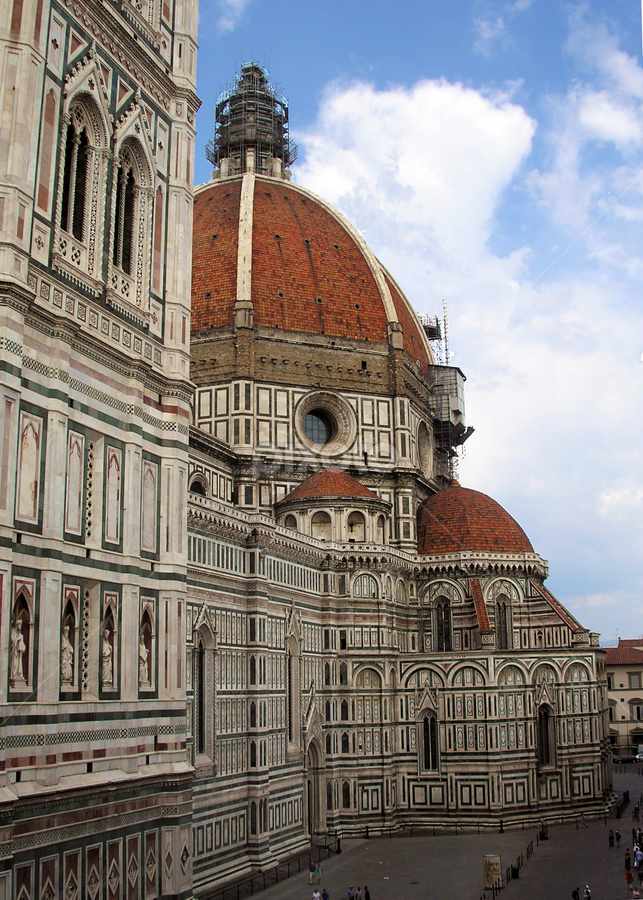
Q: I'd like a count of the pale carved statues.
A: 4